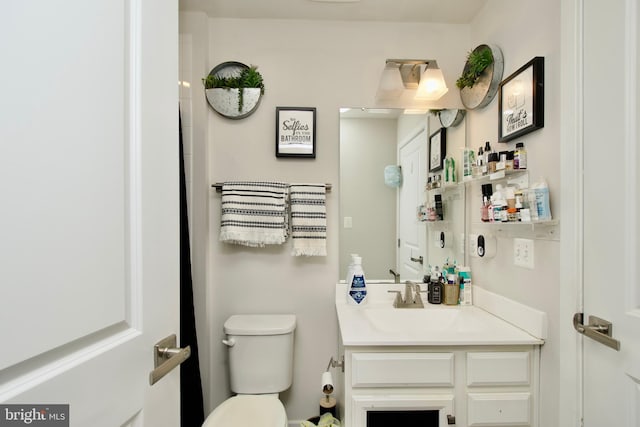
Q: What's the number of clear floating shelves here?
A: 2